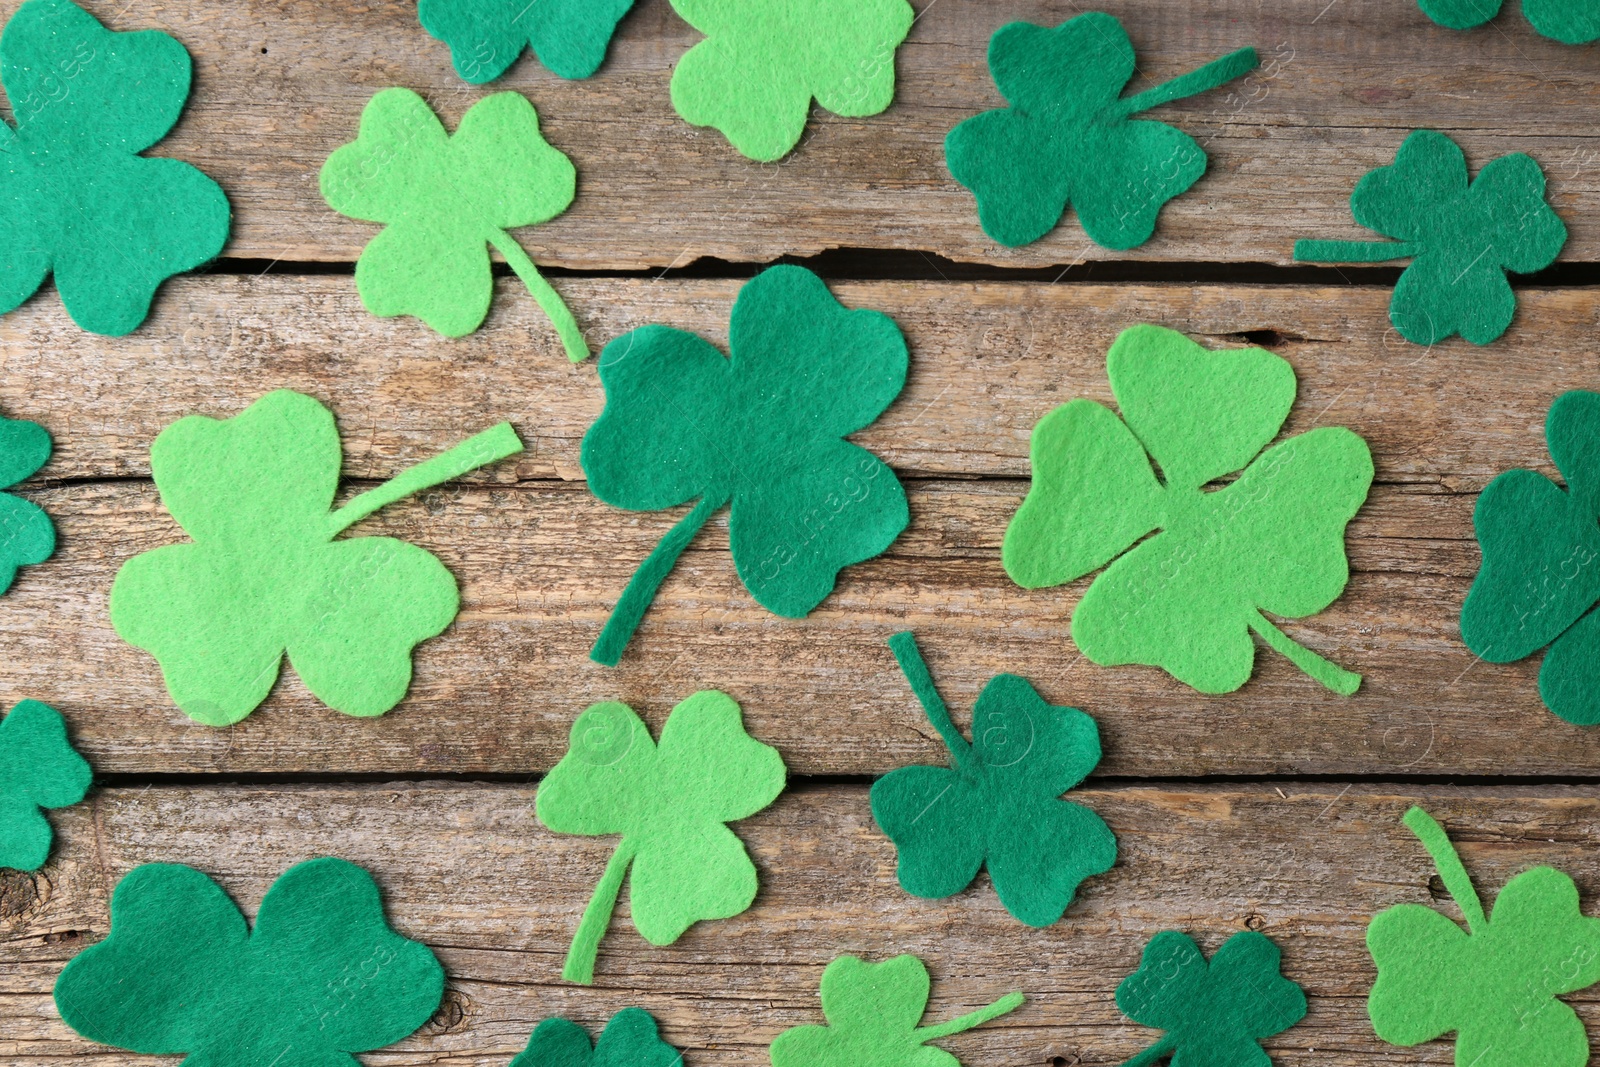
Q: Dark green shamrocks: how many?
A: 13